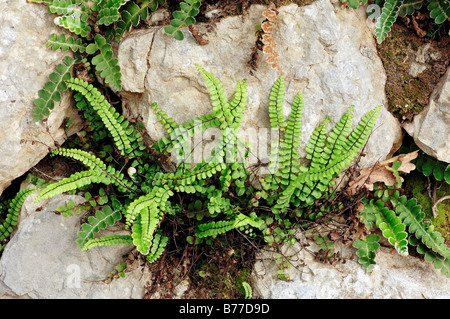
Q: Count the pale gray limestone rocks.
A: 5